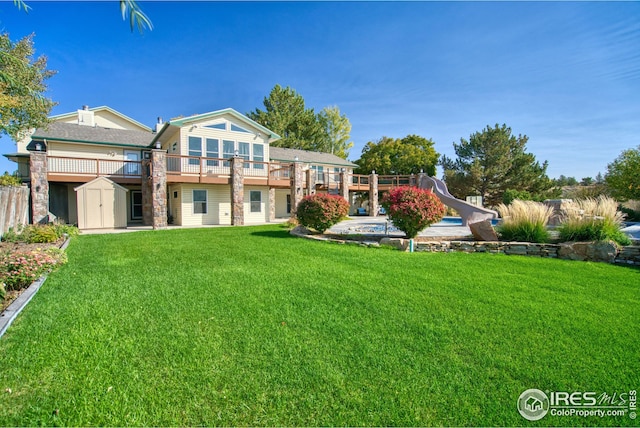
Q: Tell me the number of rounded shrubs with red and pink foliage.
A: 2